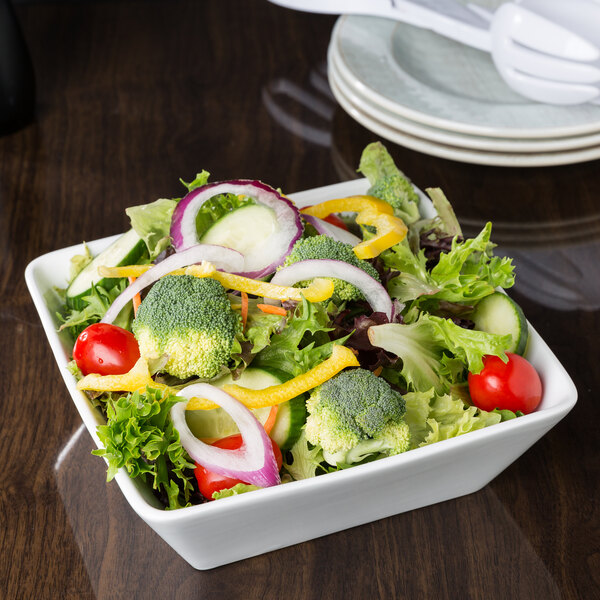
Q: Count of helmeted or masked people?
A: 0